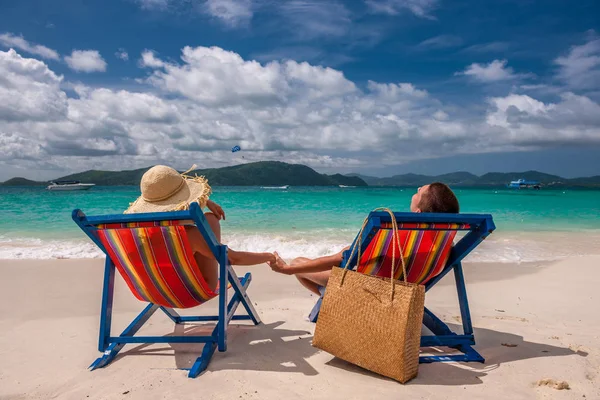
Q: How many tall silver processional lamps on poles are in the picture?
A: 0